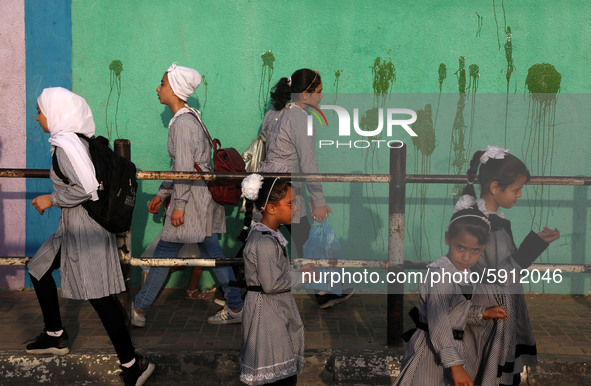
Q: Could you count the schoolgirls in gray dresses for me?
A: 6